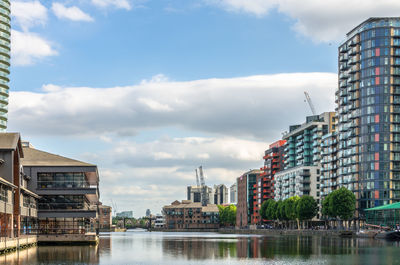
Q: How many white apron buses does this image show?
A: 0